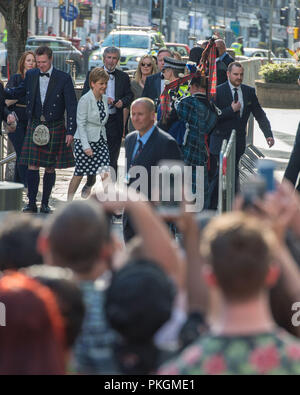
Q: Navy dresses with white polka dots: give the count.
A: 1